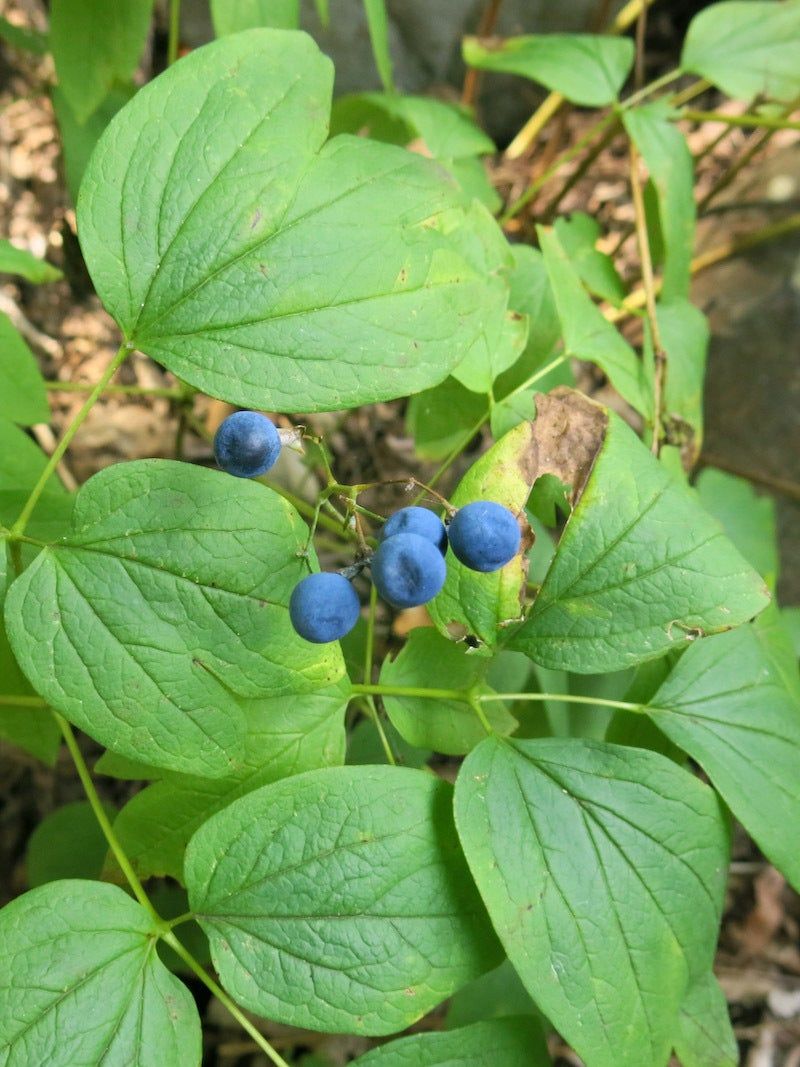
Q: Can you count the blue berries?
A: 5